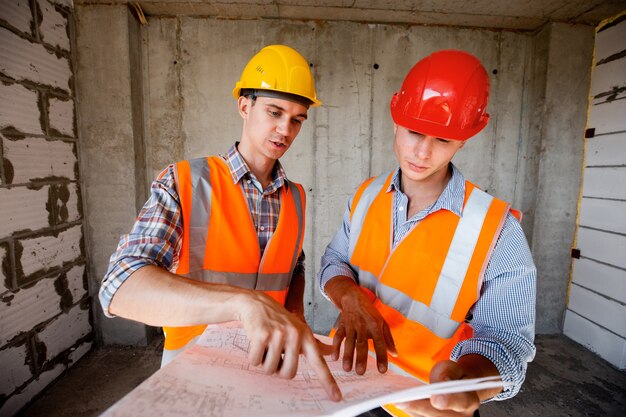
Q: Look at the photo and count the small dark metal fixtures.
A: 2